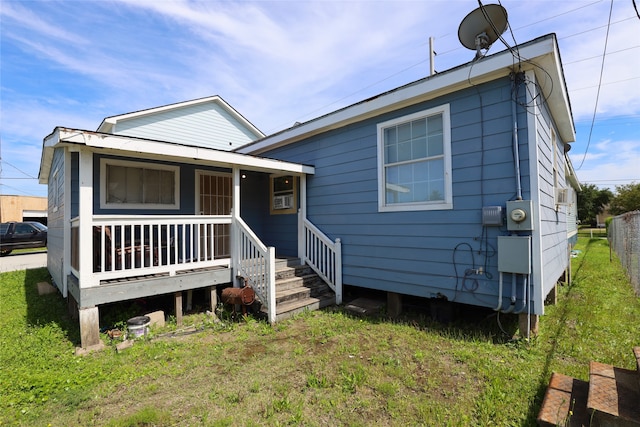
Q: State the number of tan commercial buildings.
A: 1